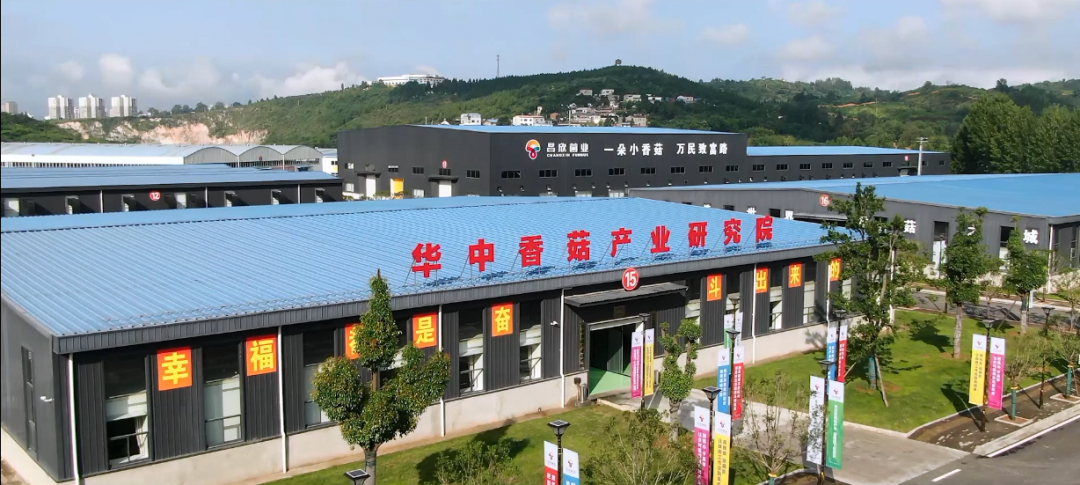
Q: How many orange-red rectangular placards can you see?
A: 9